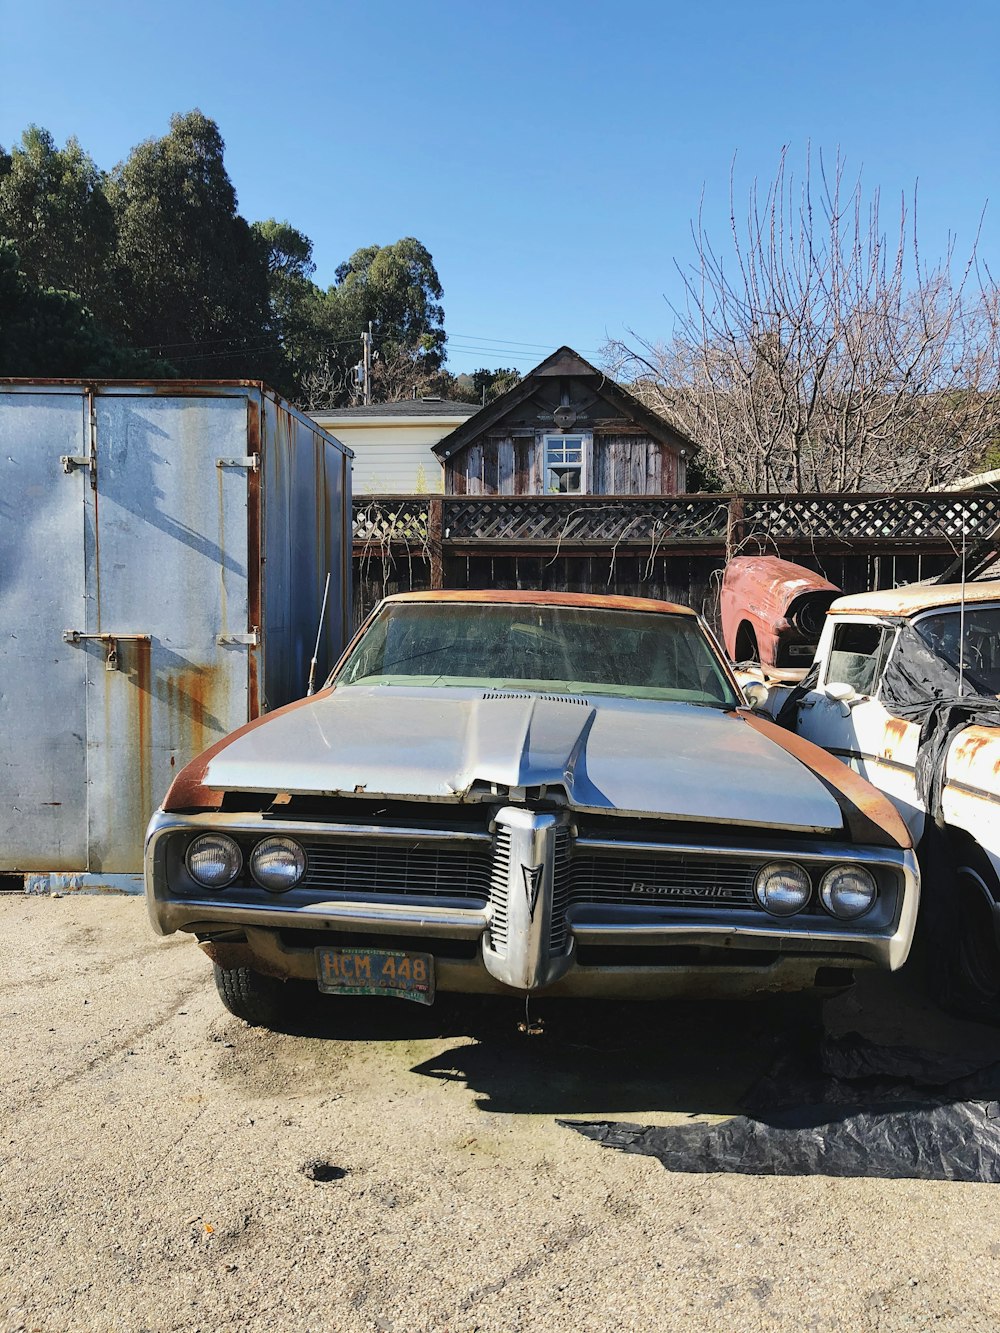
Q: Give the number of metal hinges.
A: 2